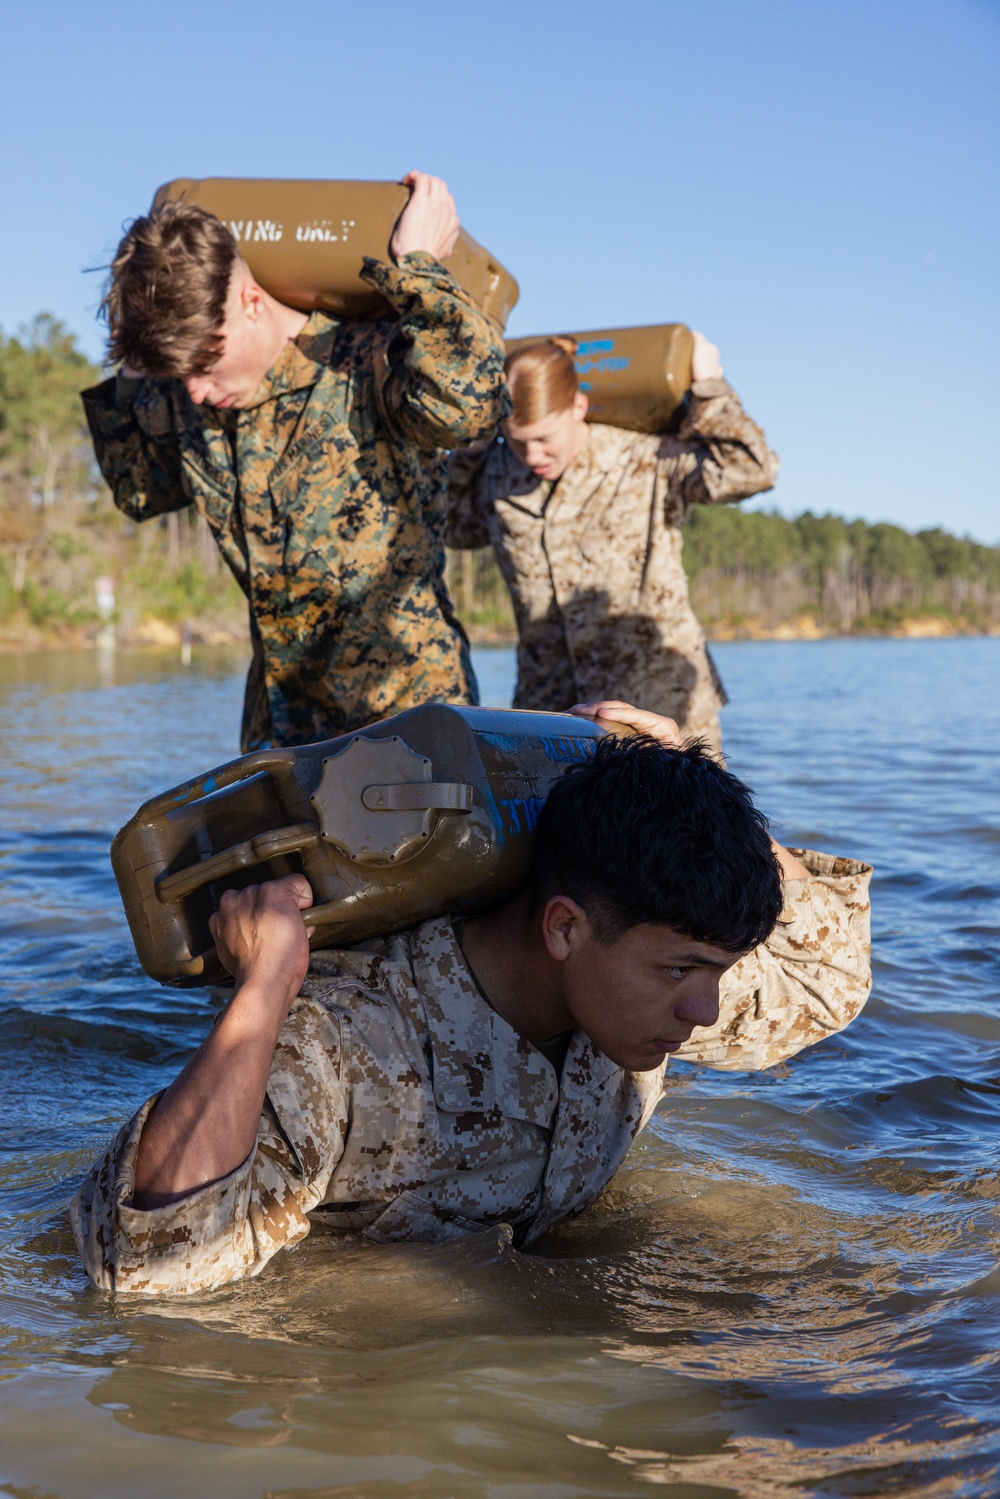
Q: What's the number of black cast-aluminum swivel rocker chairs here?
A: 0